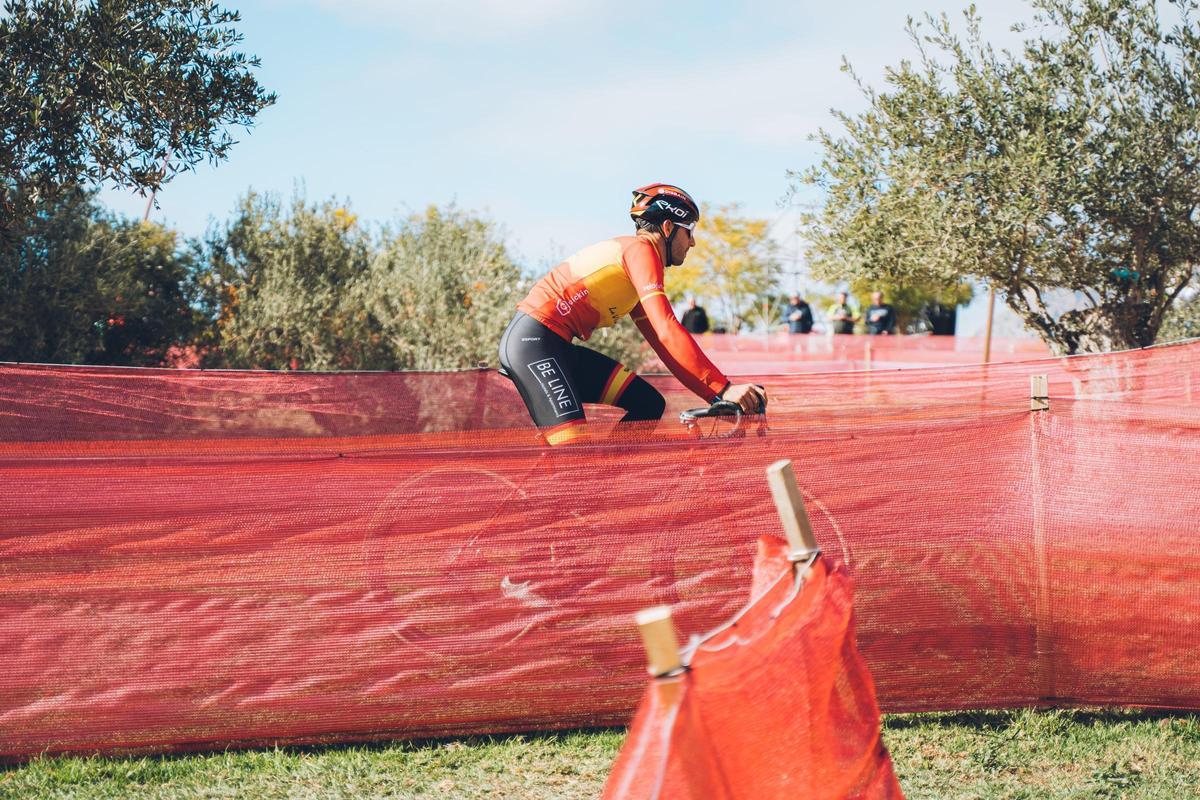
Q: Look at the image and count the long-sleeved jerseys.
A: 1